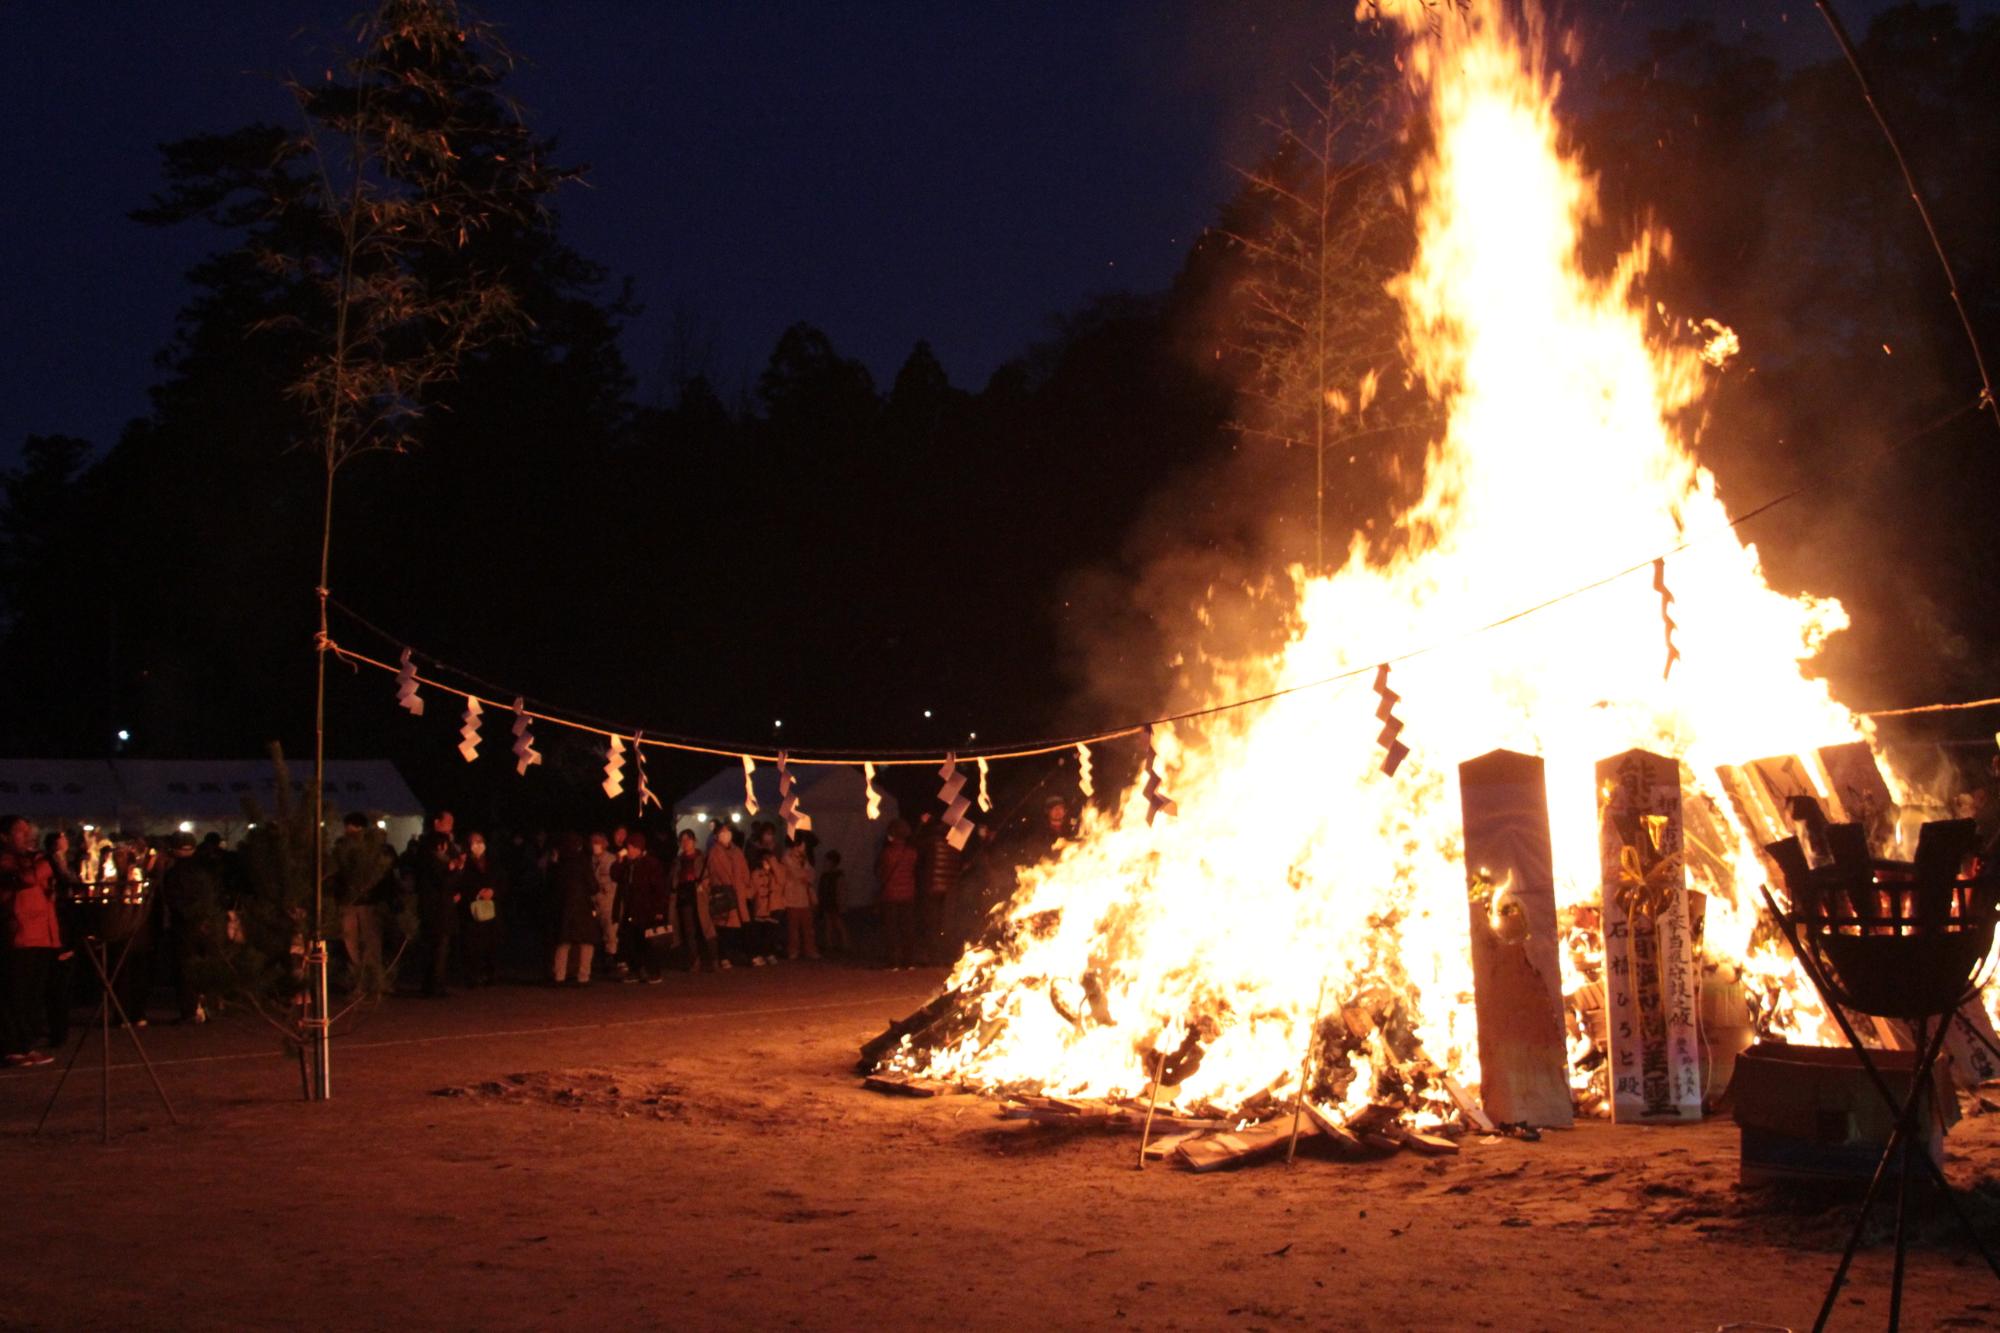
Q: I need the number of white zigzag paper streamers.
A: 14